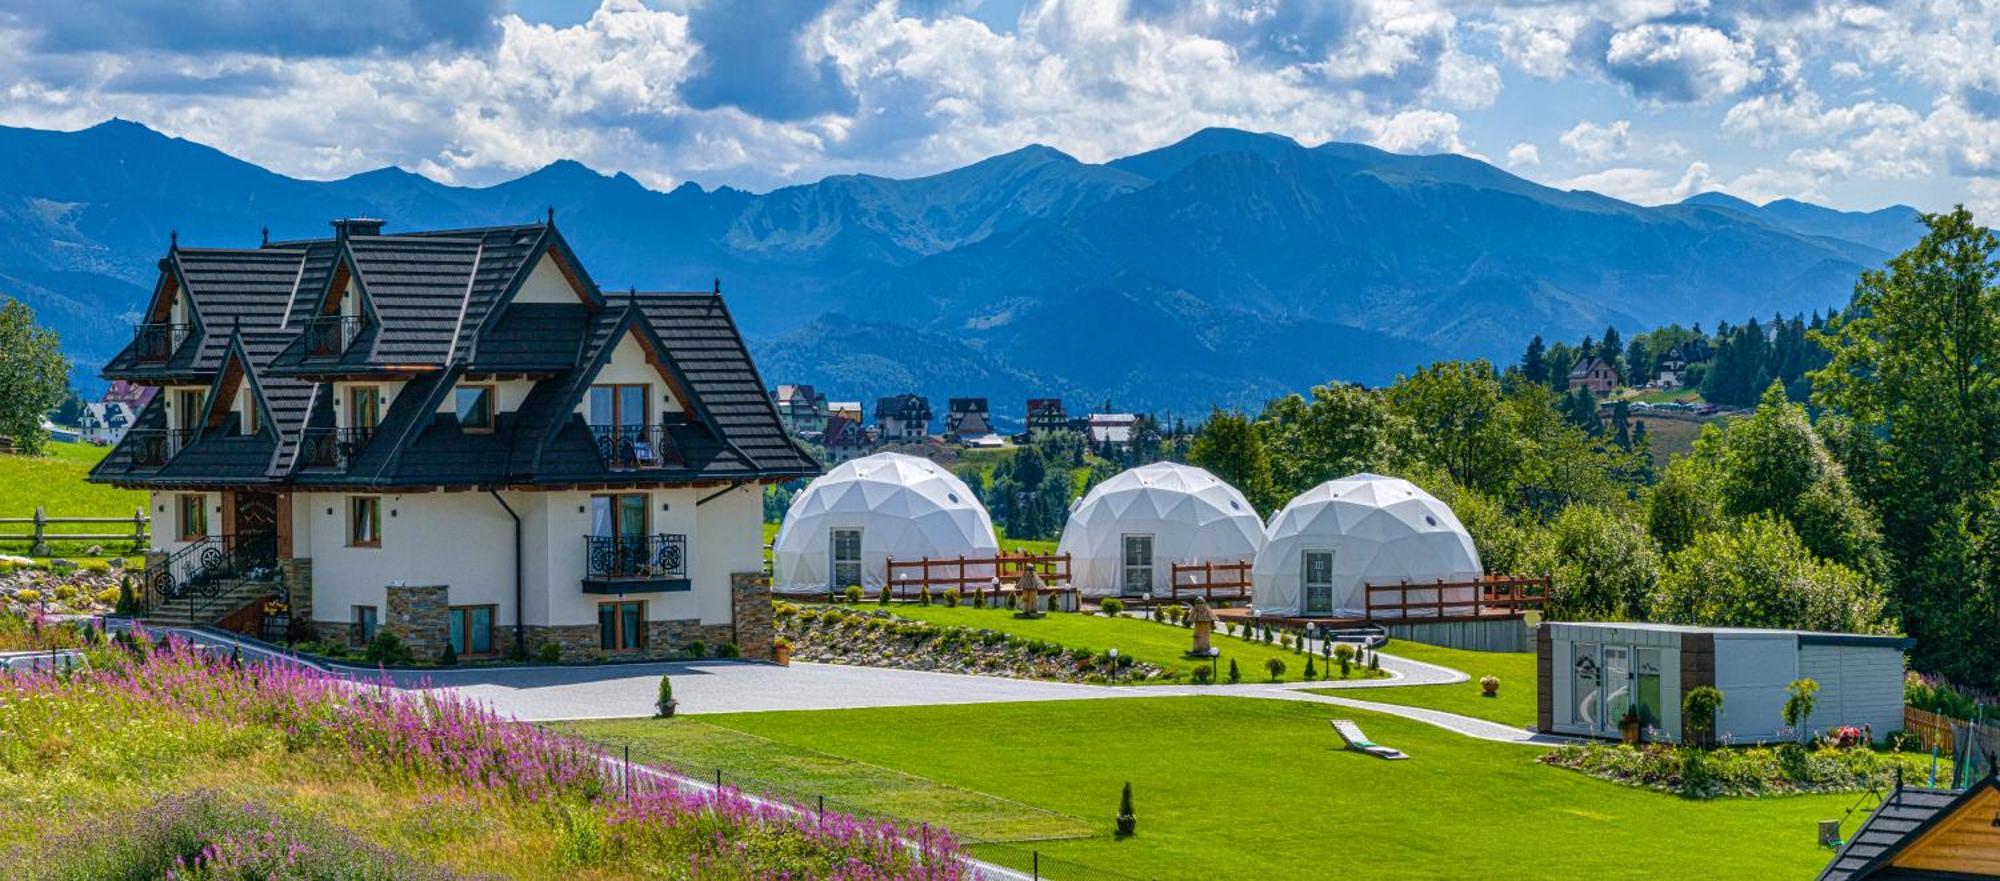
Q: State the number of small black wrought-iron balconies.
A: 6